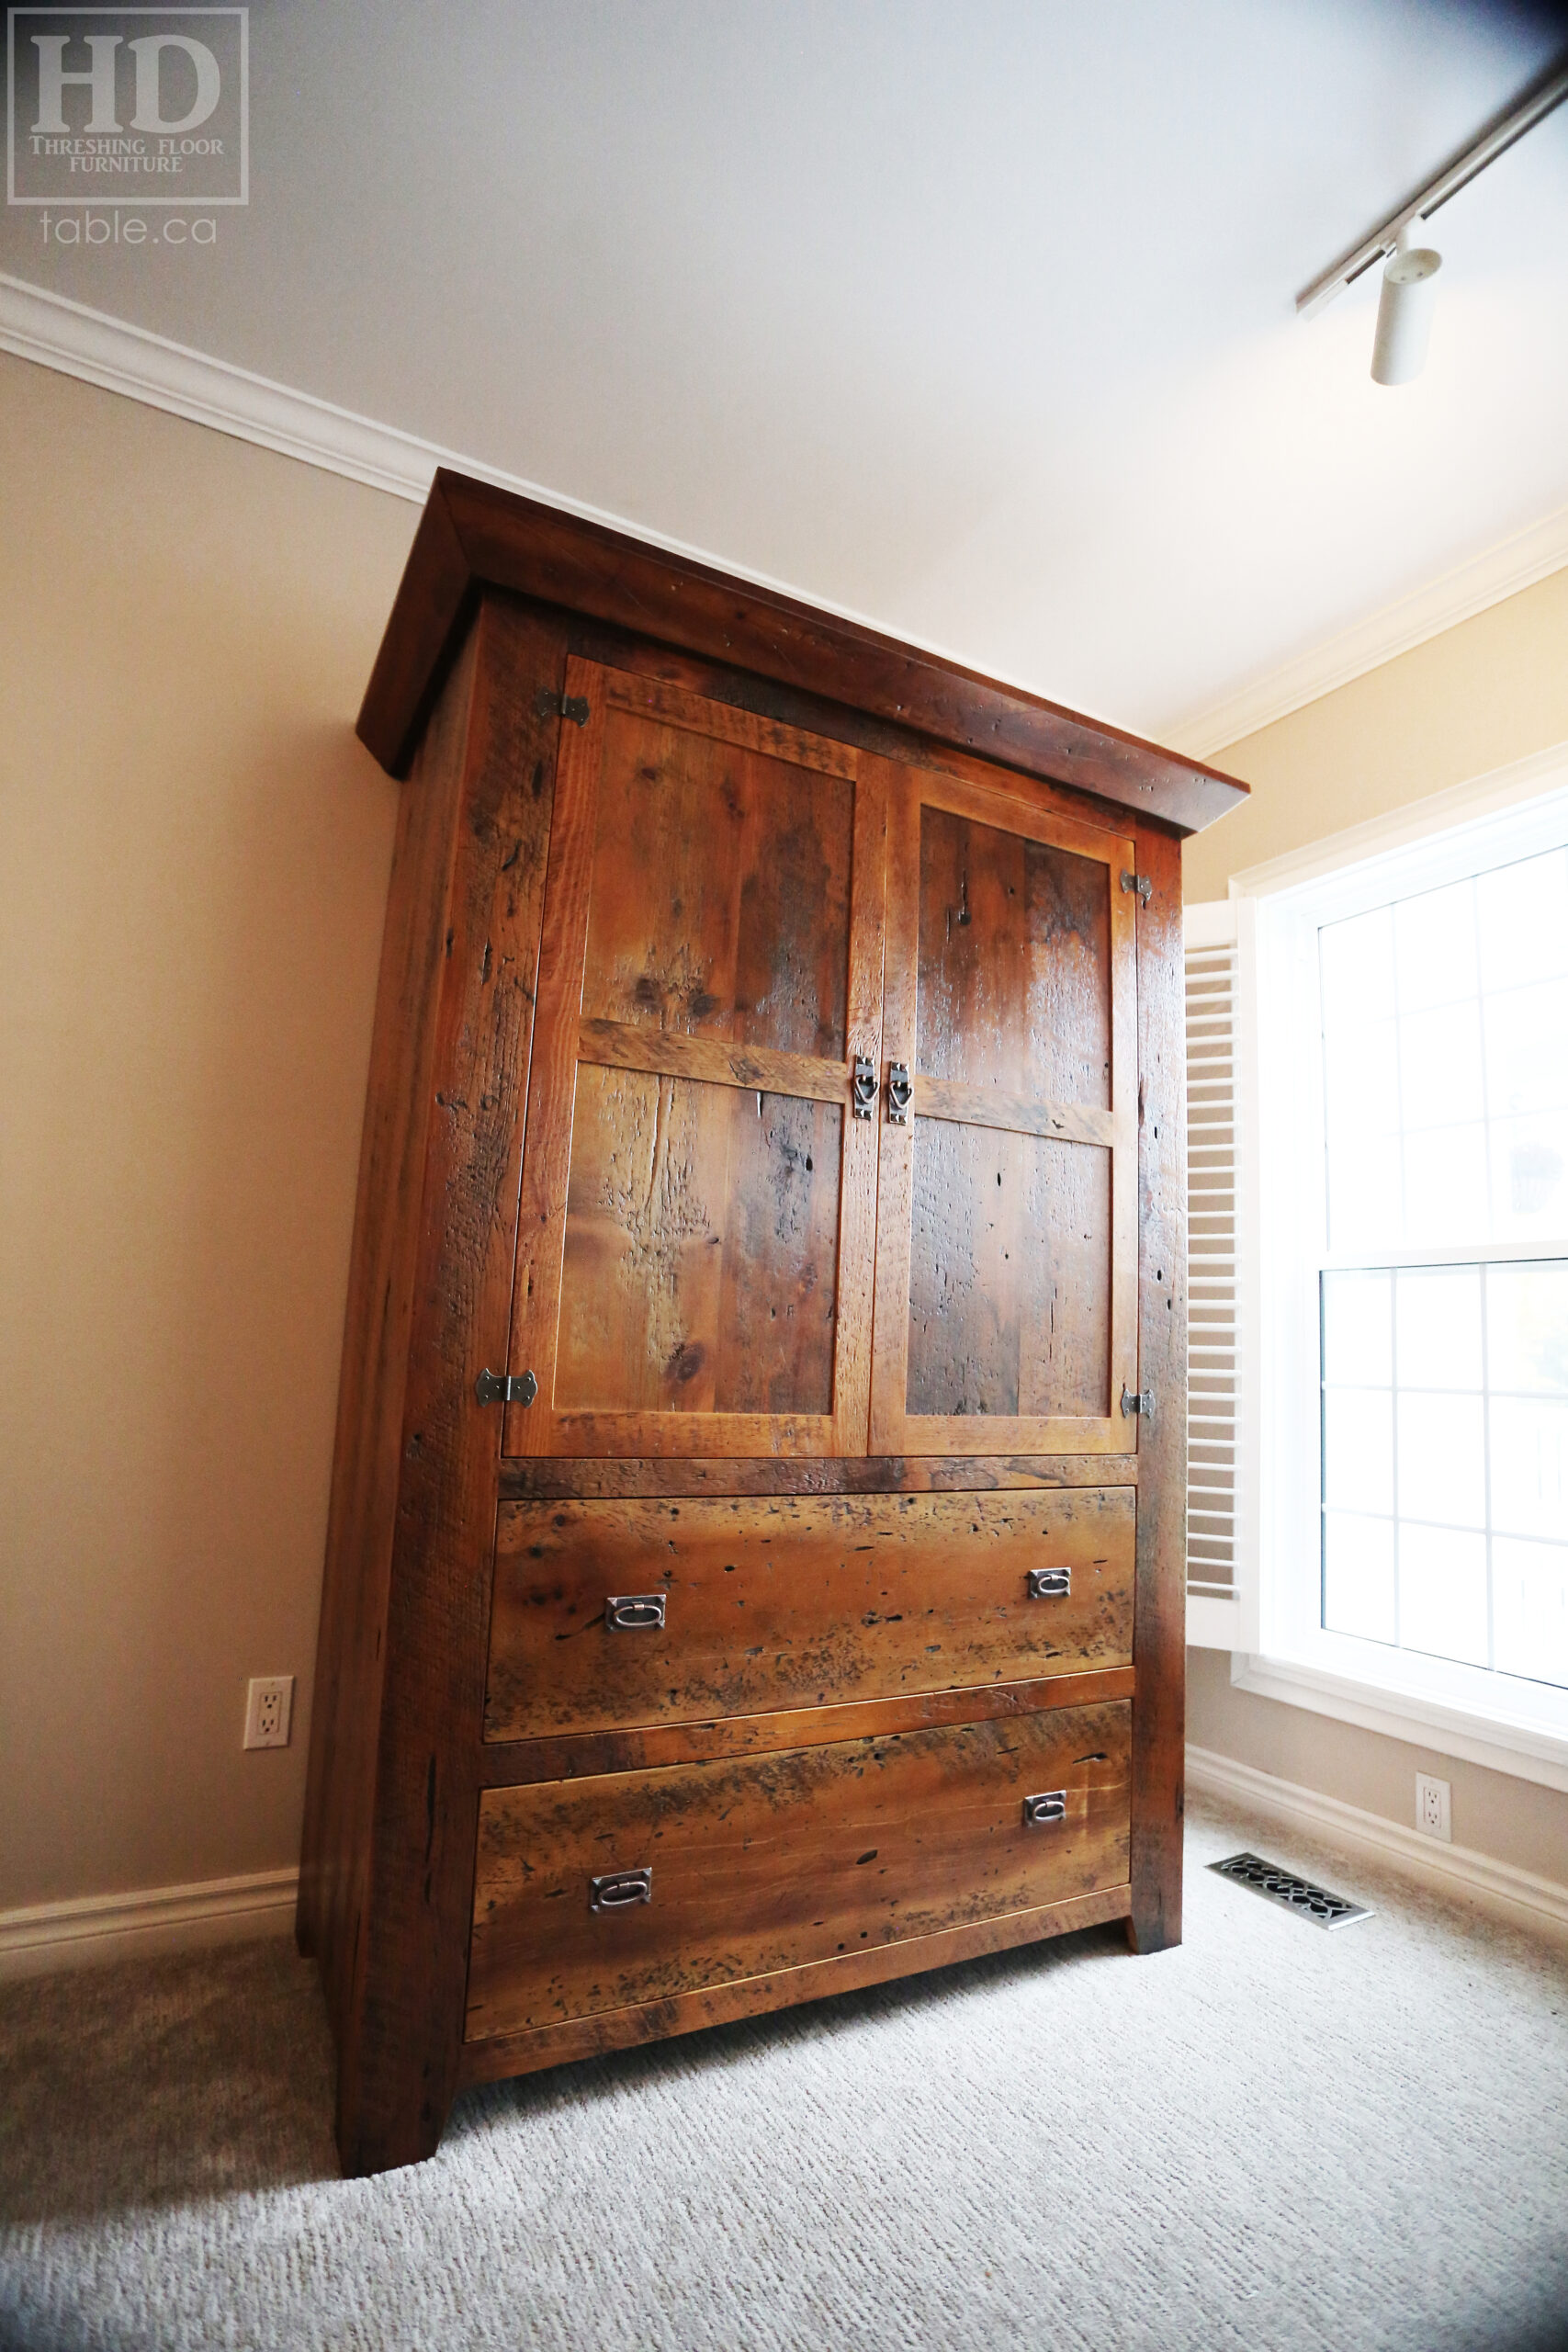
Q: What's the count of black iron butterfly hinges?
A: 4